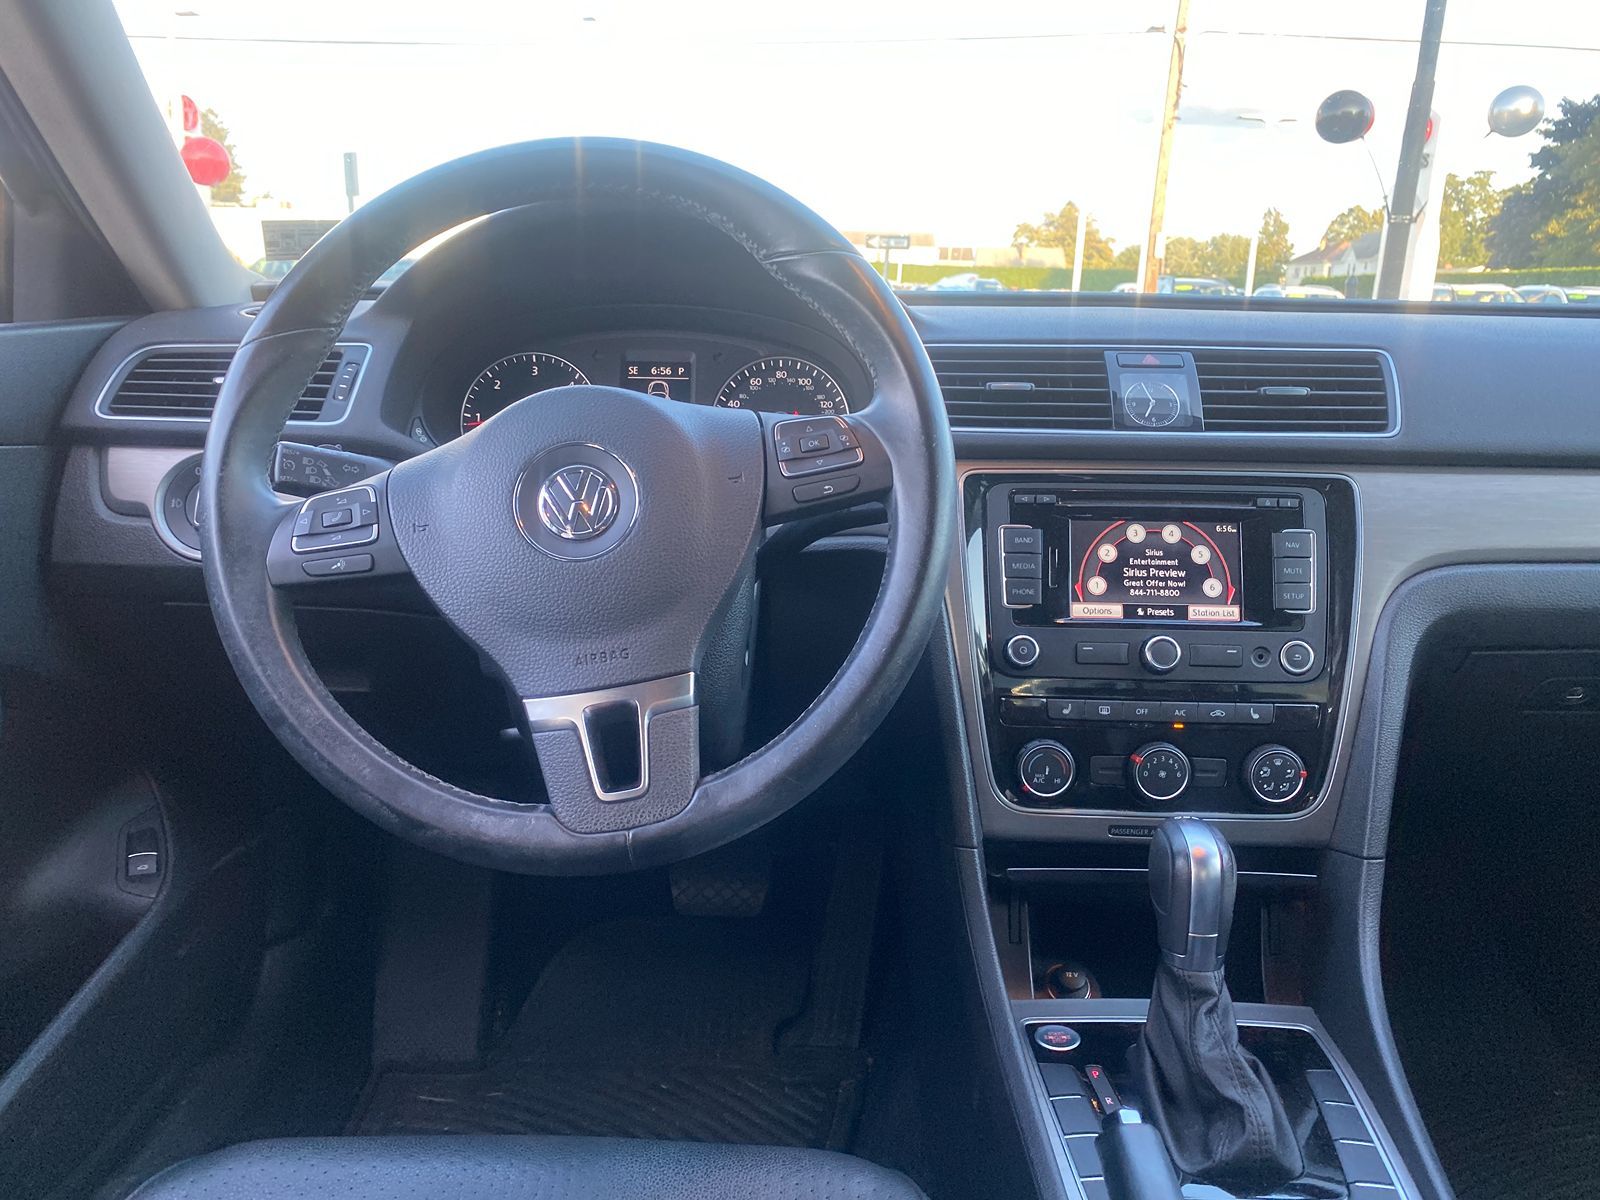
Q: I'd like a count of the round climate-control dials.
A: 3